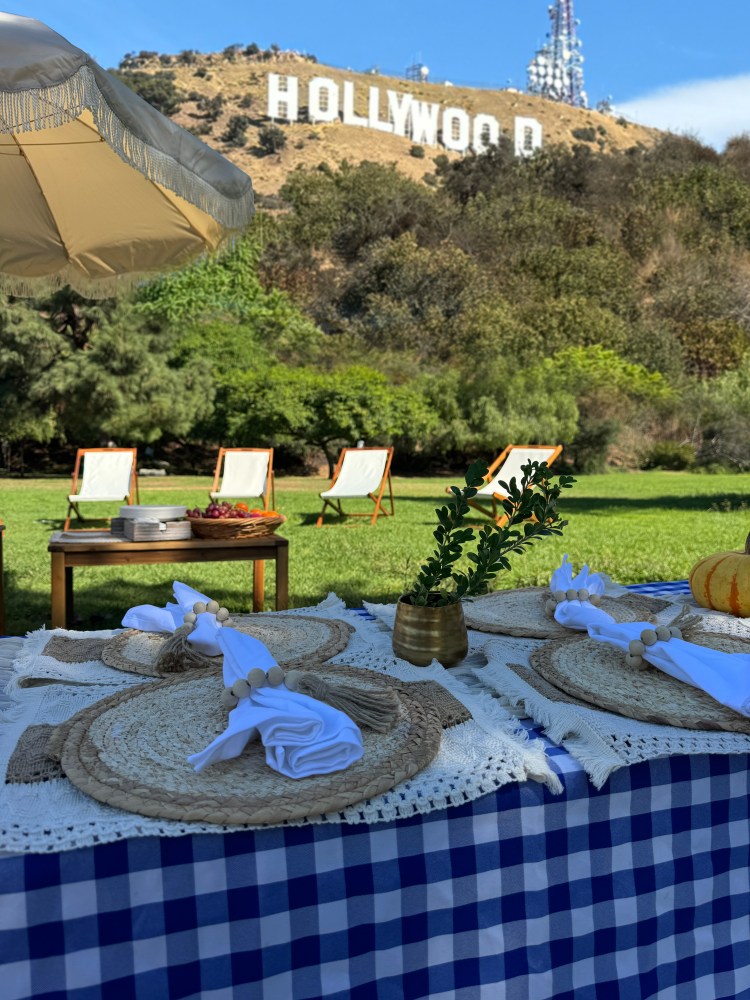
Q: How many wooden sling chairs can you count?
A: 4